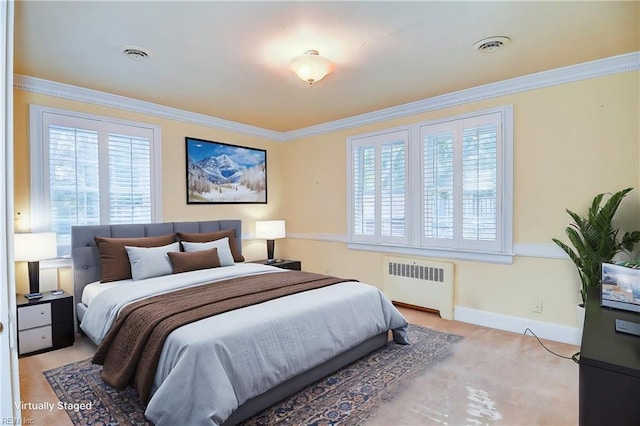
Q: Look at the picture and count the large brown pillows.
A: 2